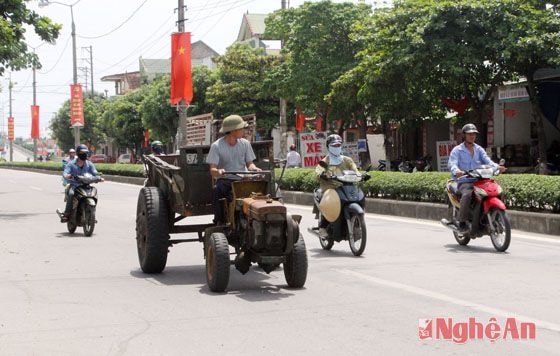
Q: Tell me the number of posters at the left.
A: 4